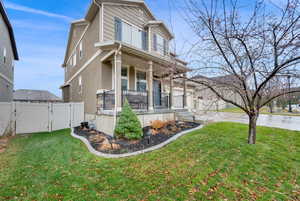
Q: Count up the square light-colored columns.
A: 4